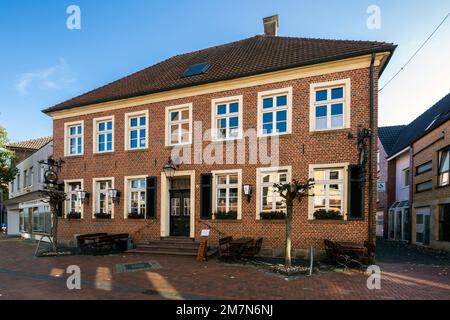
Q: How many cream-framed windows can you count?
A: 13